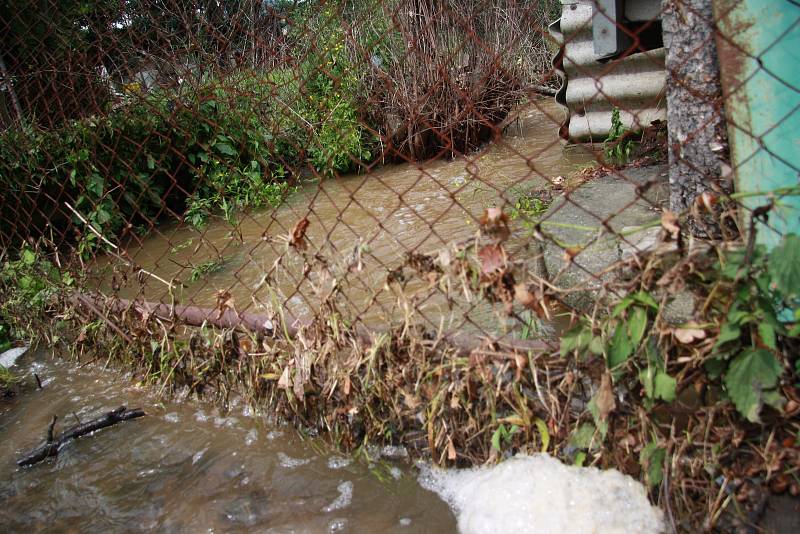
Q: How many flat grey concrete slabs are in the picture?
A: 1